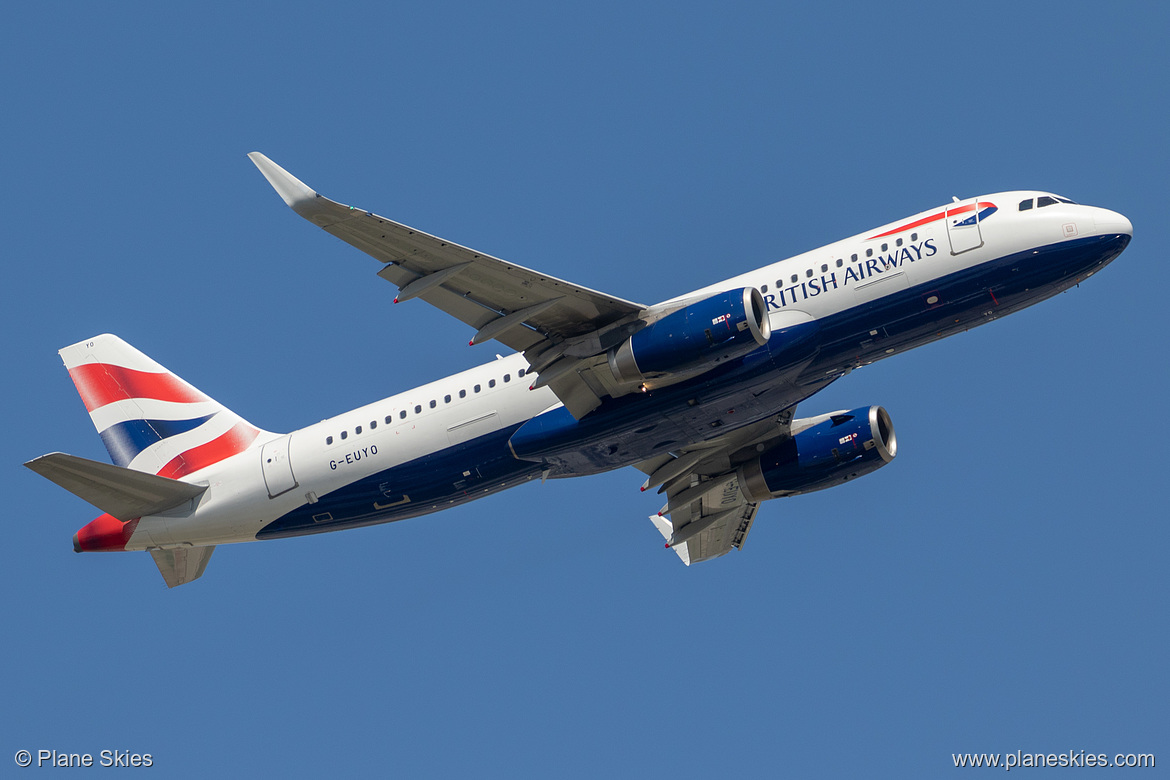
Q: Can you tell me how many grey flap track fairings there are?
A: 6